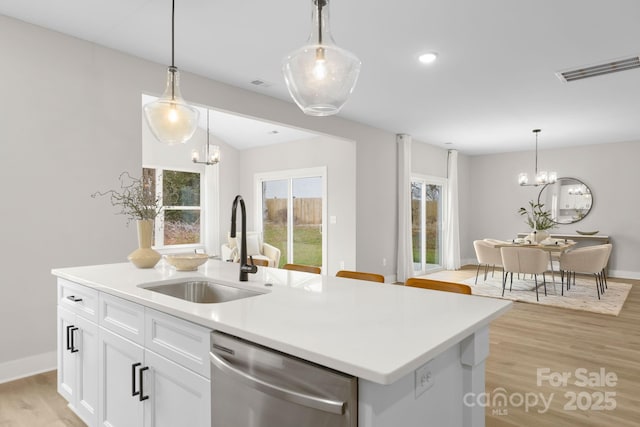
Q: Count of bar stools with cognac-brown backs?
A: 4